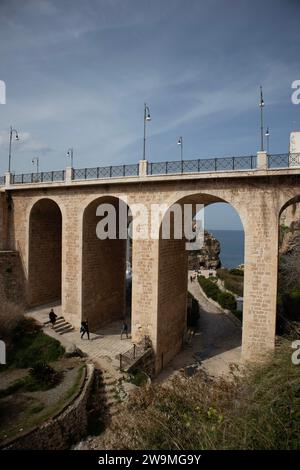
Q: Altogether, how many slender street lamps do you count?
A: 7